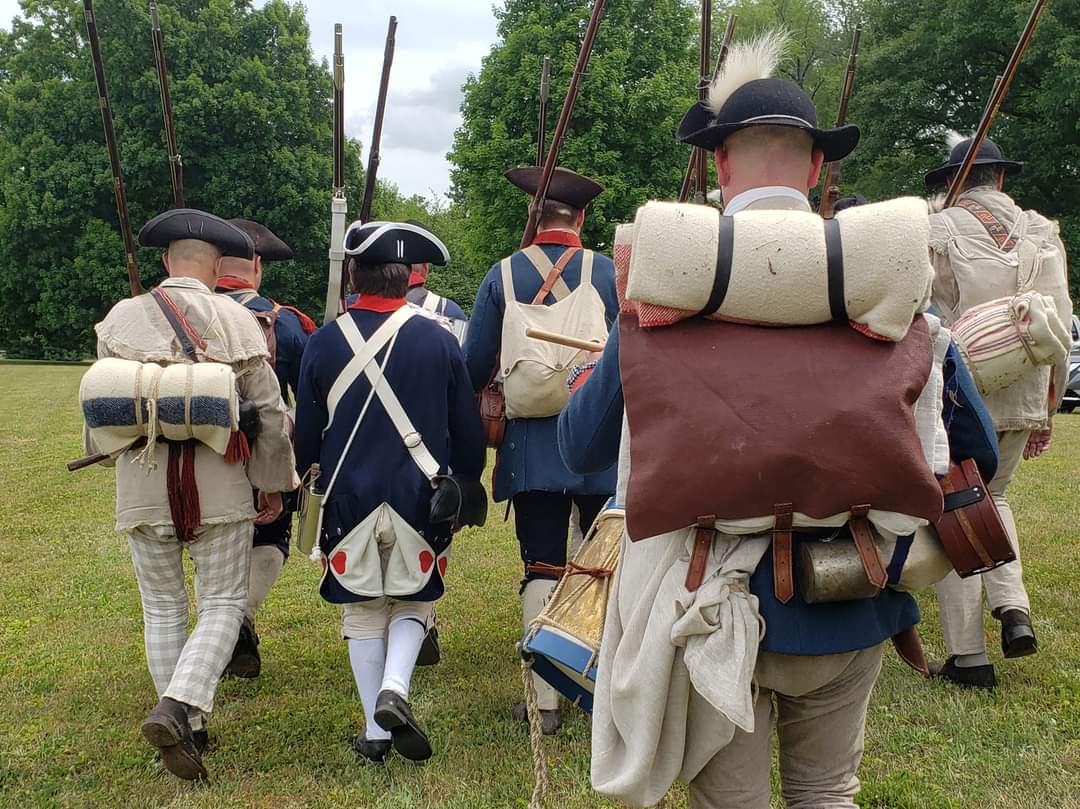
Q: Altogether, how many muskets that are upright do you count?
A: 11